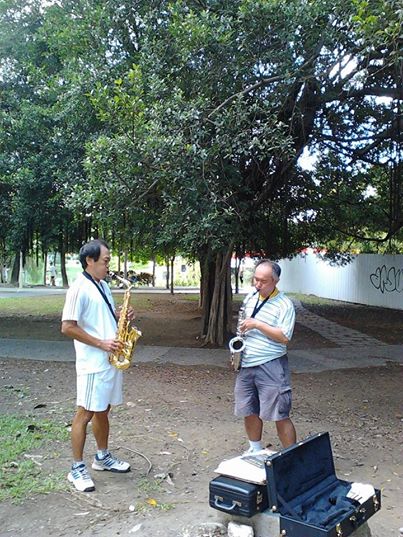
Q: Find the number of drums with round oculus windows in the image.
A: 0